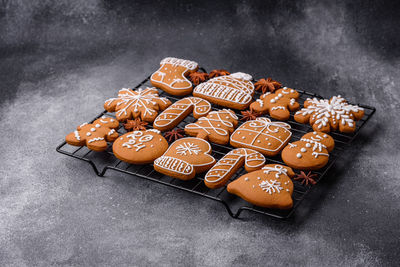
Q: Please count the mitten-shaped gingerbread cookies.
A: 1